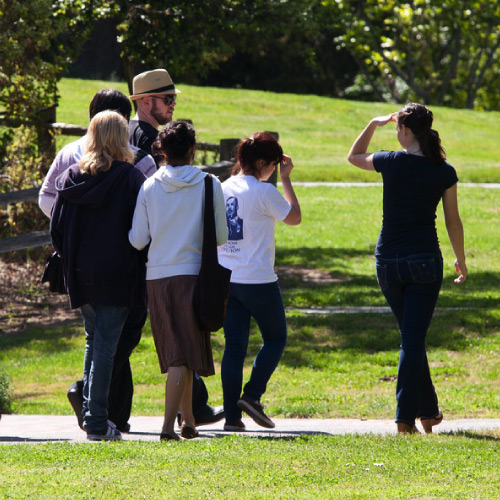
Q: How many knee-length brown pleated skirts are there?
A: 1